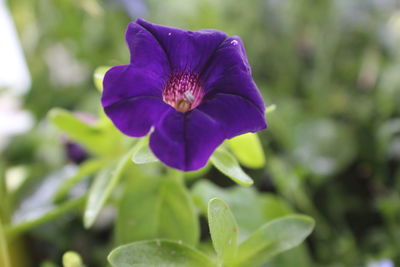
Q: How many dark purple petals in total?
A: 5